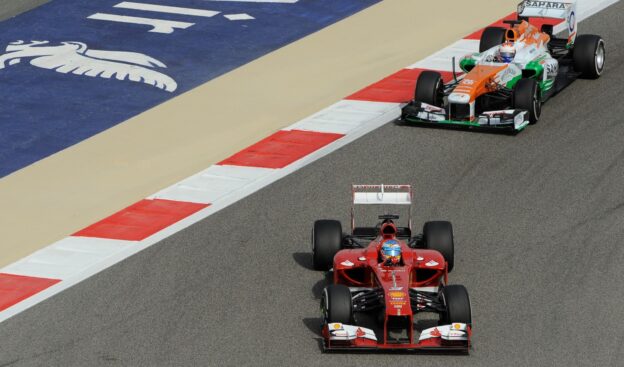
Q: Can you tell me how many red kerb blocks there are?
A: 5